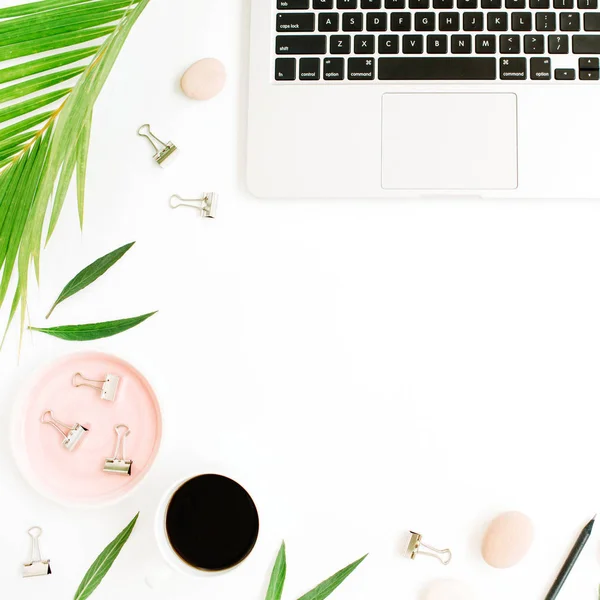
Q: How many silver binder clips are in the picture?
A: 7